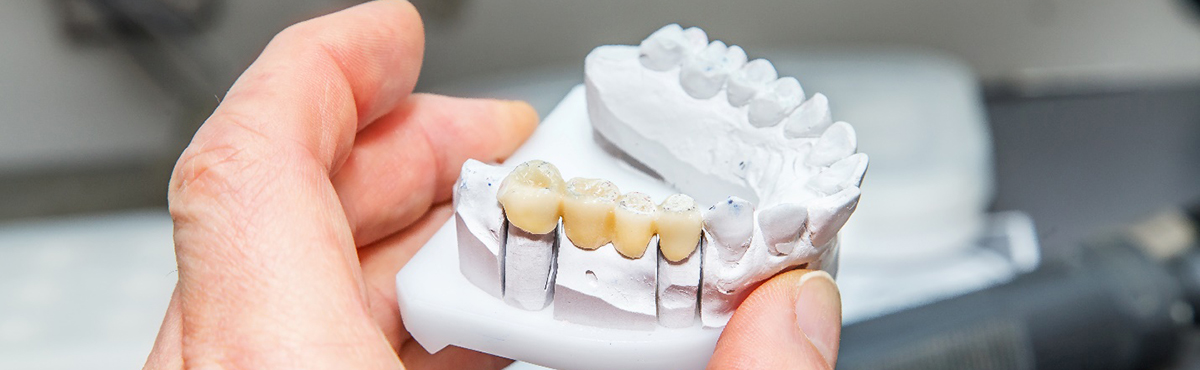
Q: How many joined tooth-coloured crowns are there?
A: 4